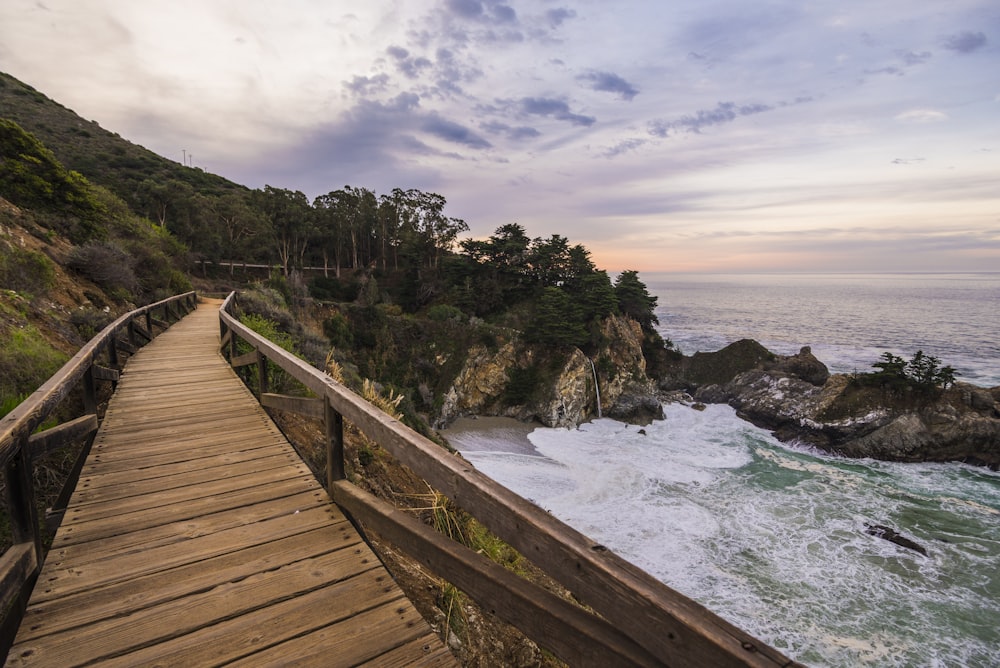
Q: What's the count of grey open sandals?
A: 0